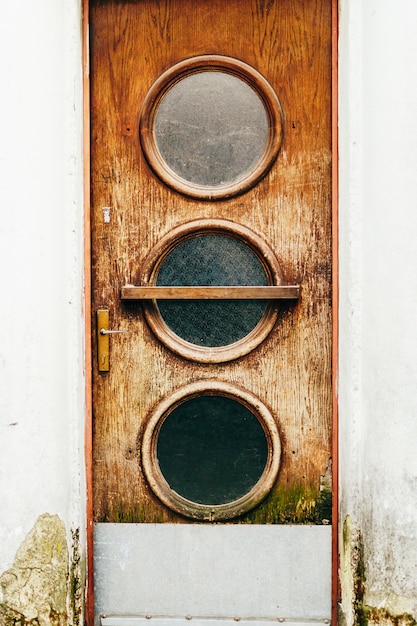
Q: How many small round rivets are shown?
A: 6